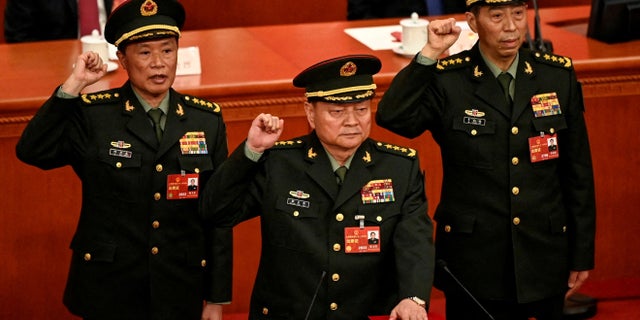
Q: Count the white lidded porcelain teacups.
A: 2